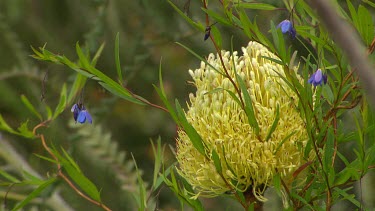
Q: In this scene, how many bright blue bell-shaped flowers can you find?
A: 3